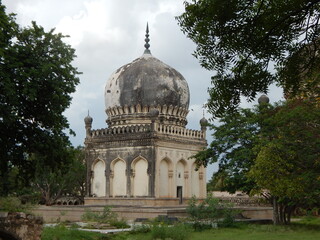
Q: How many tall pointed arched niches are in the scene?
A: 6